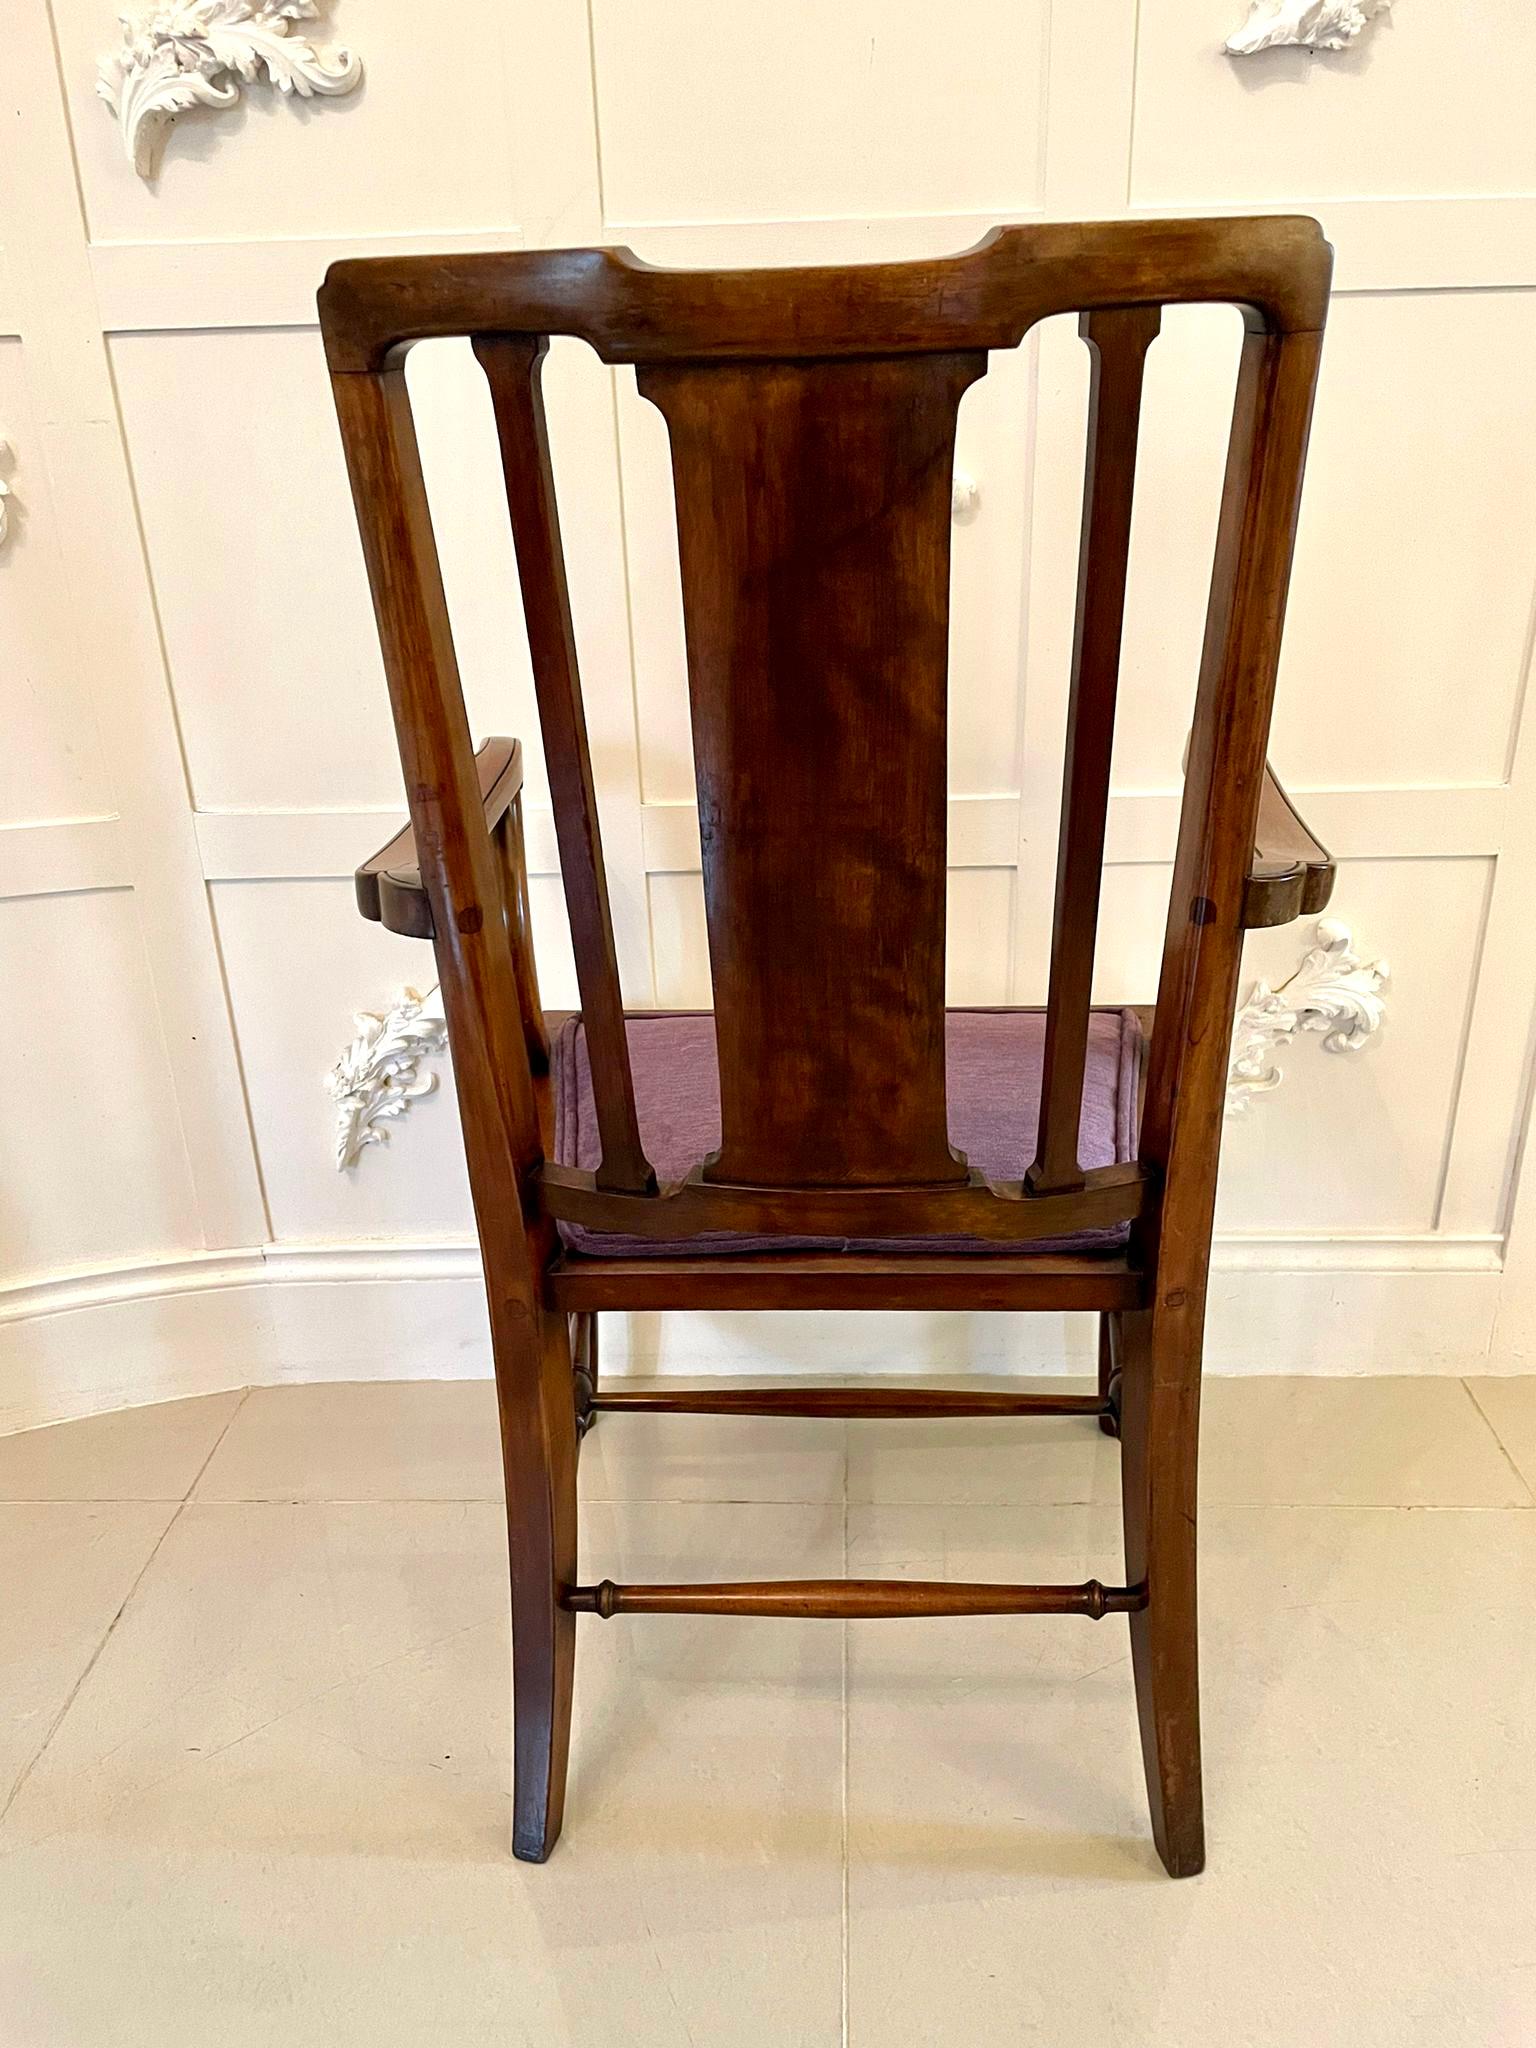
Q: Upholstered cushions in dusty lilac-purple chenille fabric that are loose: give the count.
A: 1